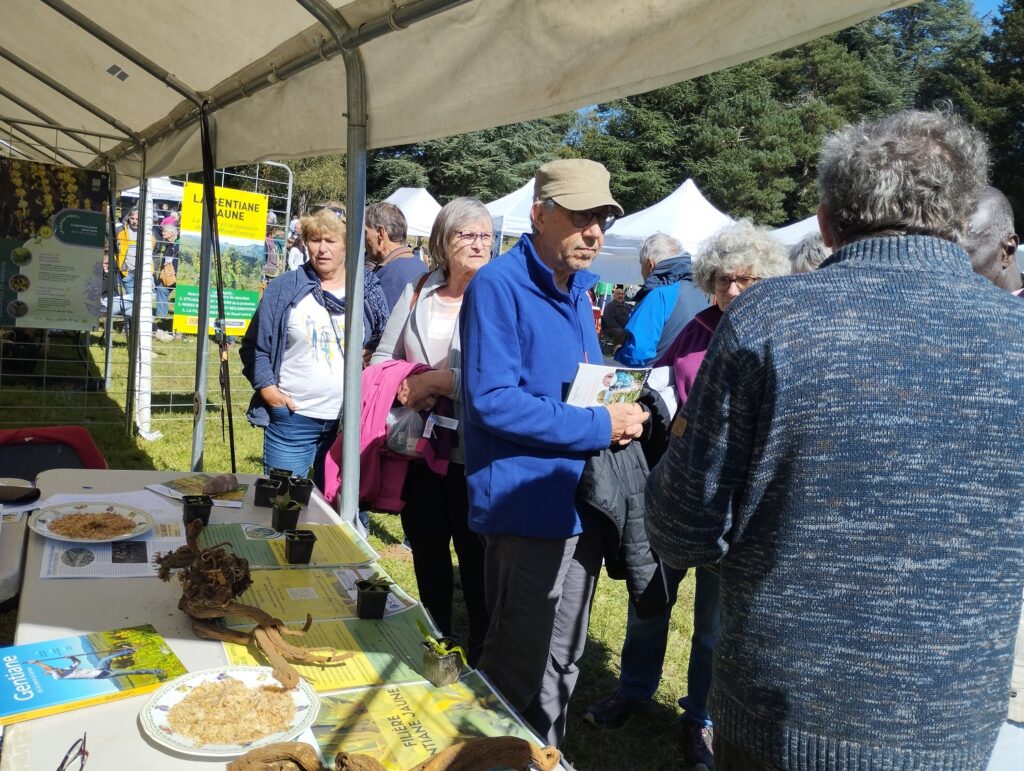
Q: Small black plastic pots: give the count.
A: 8